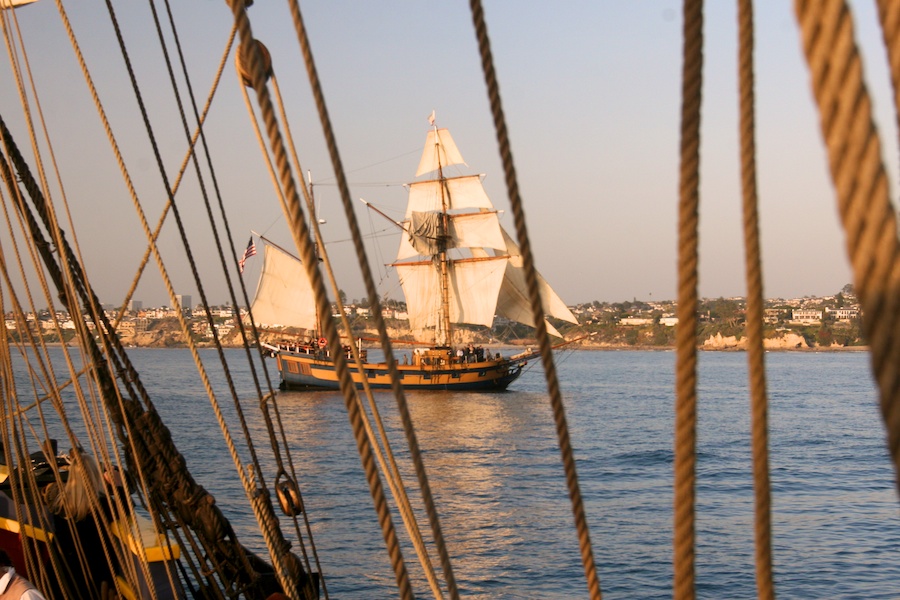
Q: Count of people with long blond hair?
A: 1